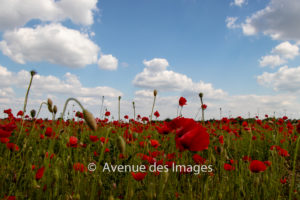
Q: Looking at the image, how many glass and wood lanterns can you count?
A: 0